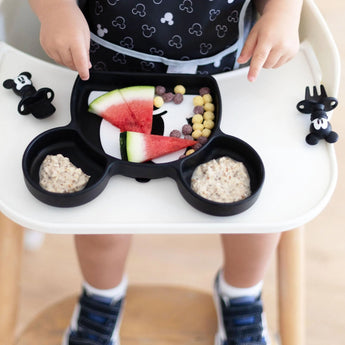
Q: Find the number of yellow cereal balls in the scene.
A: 12